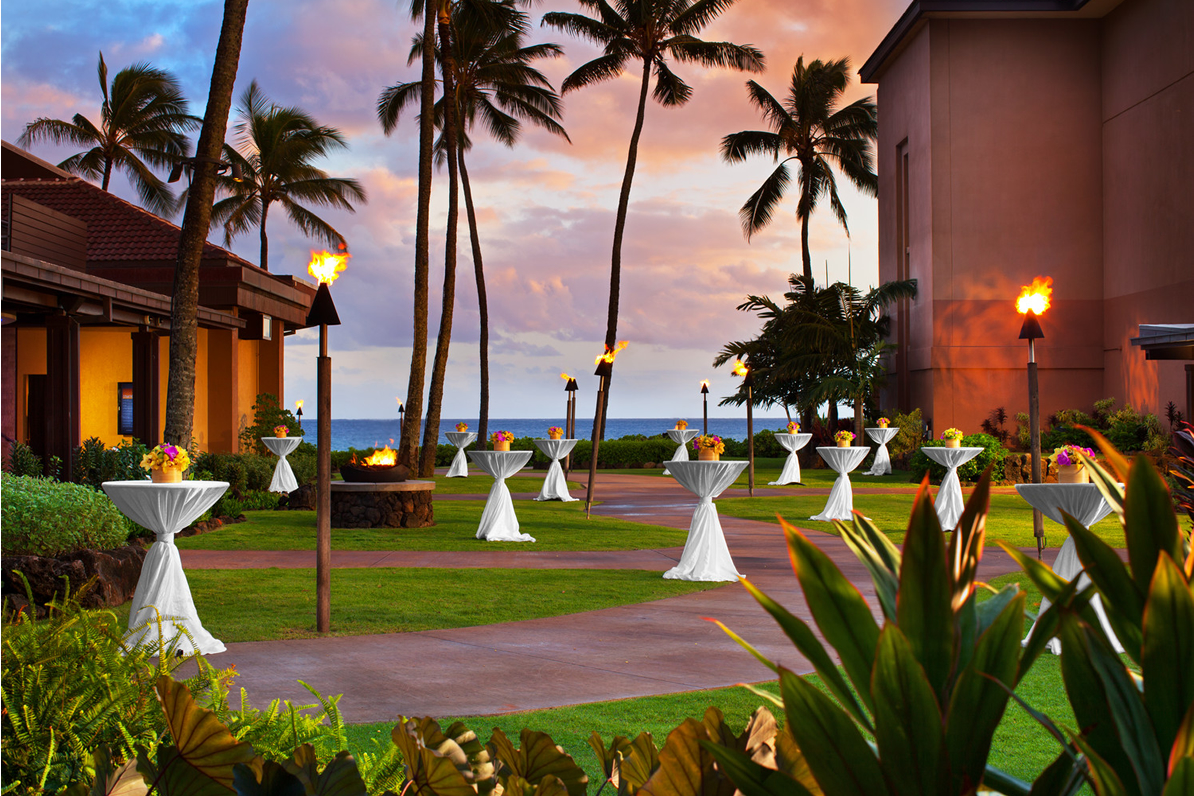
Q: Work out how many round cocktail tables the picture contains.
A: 12